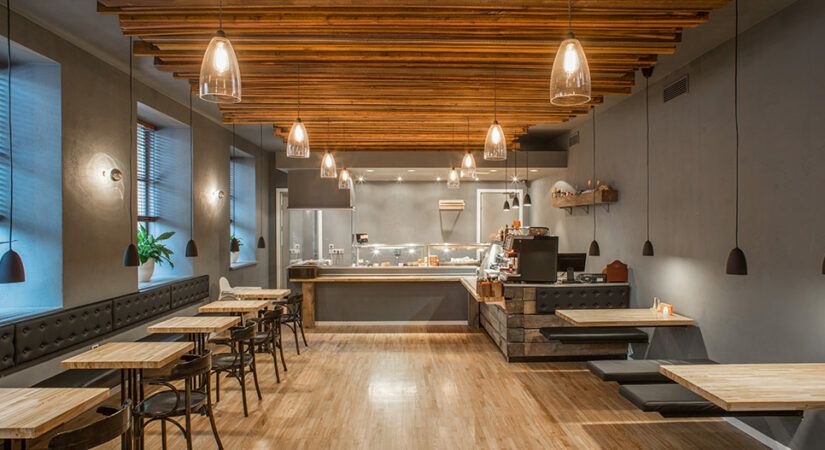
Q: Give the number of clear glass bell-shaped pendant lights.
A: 8